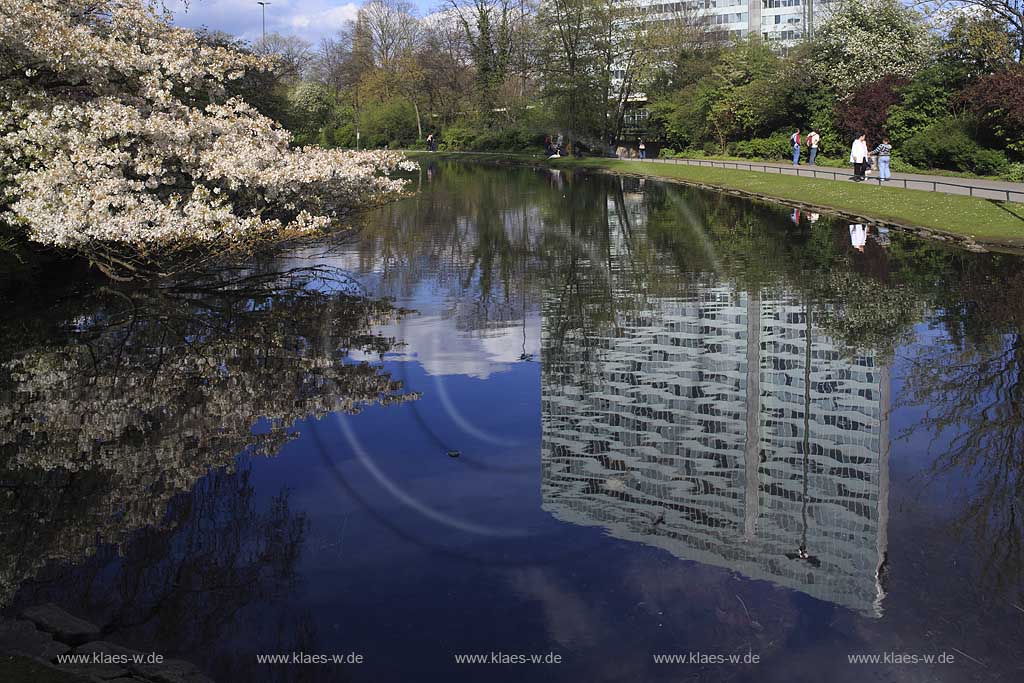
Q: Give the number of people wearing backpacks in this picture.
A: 2